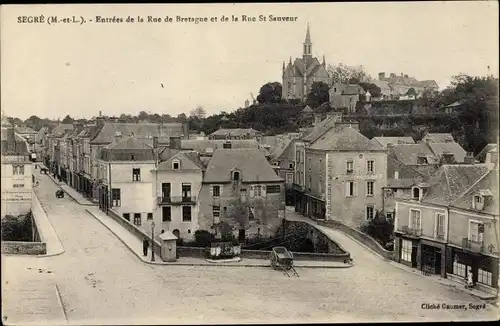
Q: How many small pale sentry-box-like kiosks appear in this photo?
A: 1